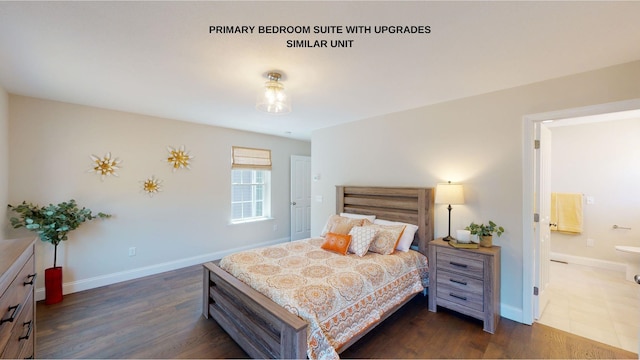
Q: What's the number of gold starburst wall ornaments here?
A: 3